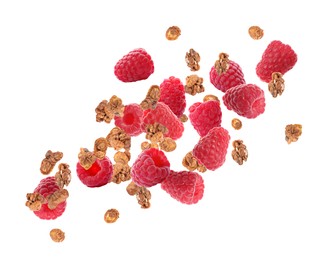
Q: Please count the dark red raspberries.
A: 13